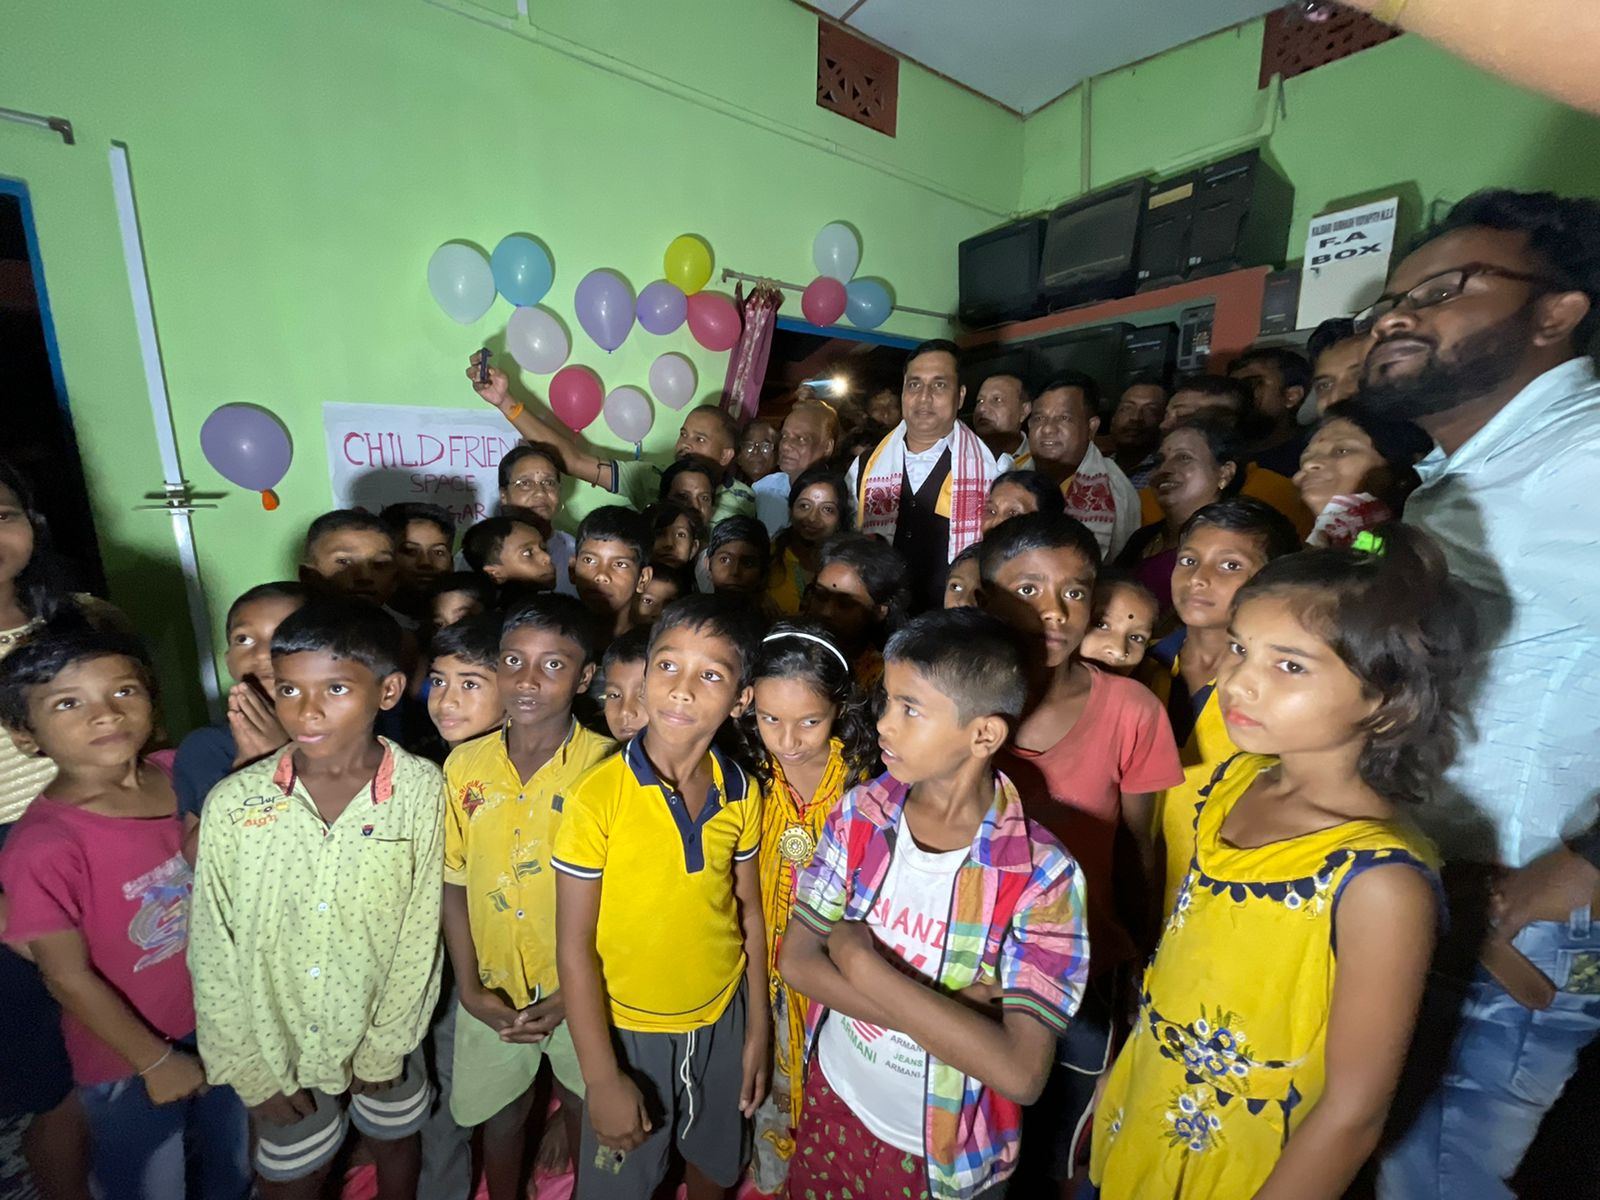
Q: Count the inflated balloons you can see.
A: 14